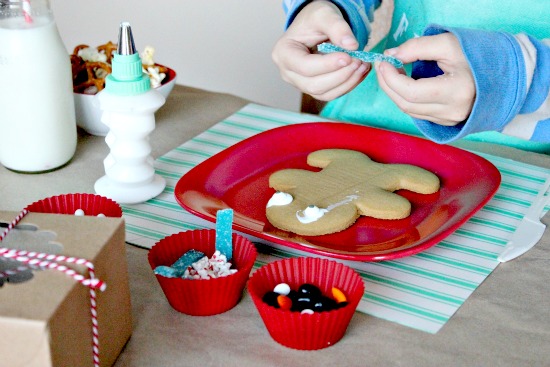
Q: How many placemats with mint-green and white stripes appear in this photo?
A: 1